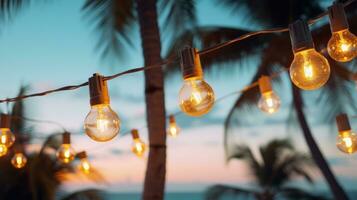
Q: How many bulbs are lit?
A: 13